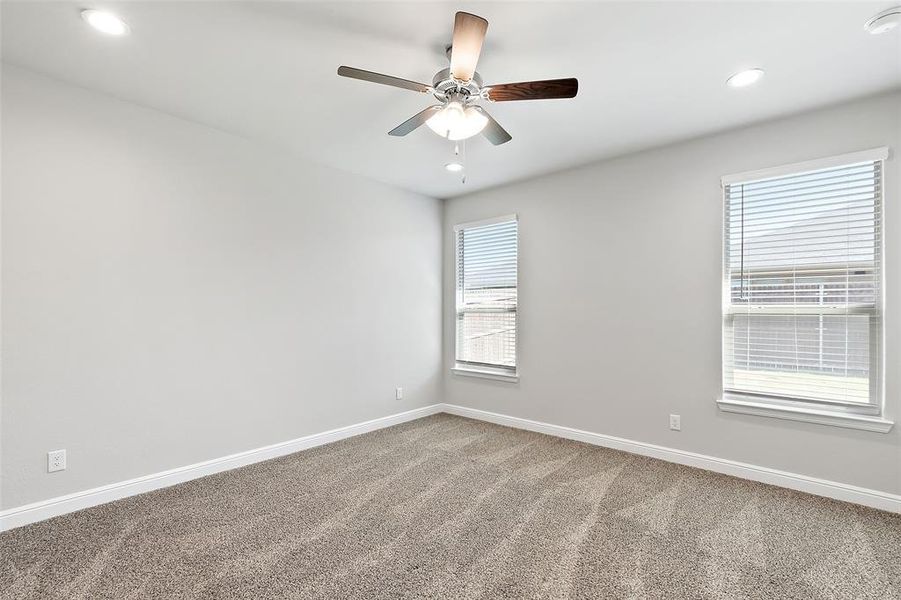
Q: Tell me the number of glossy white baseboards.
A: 2